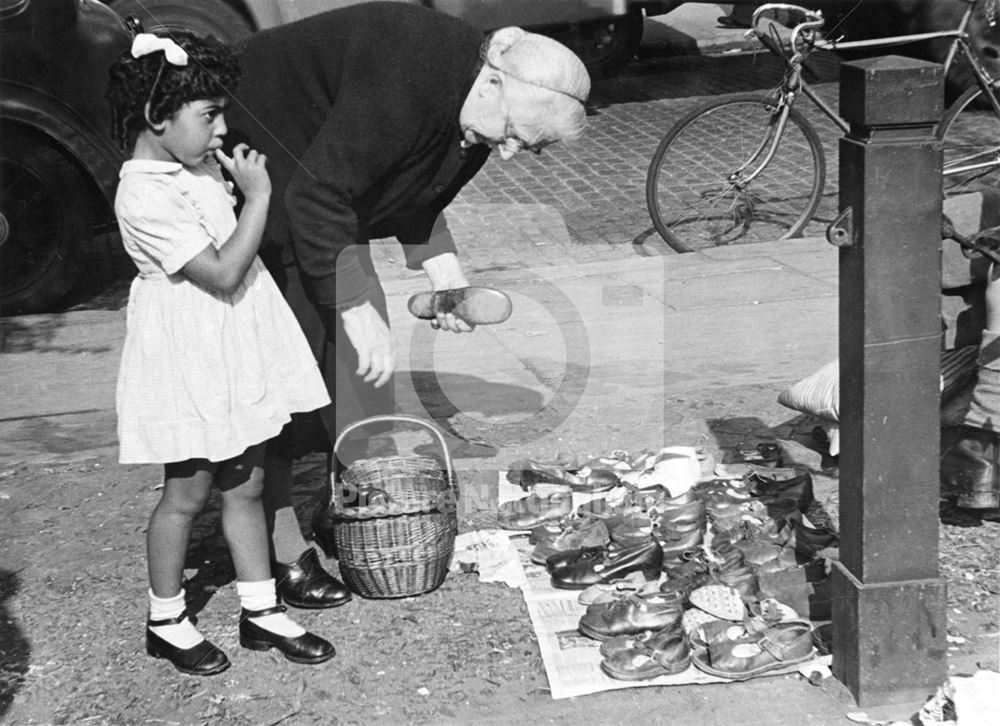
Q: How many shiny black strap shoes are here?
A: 2